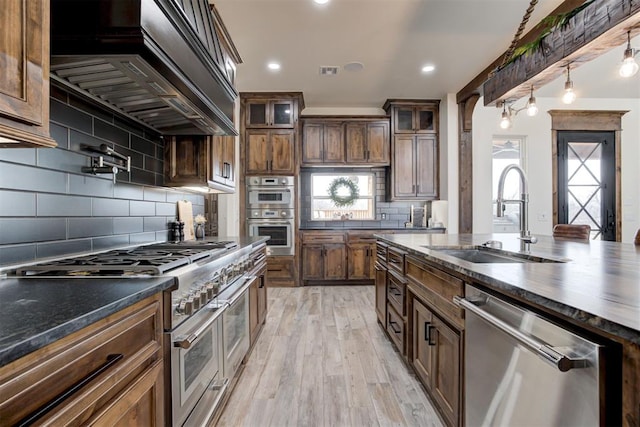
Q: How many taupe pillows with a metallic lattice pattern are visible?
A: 0